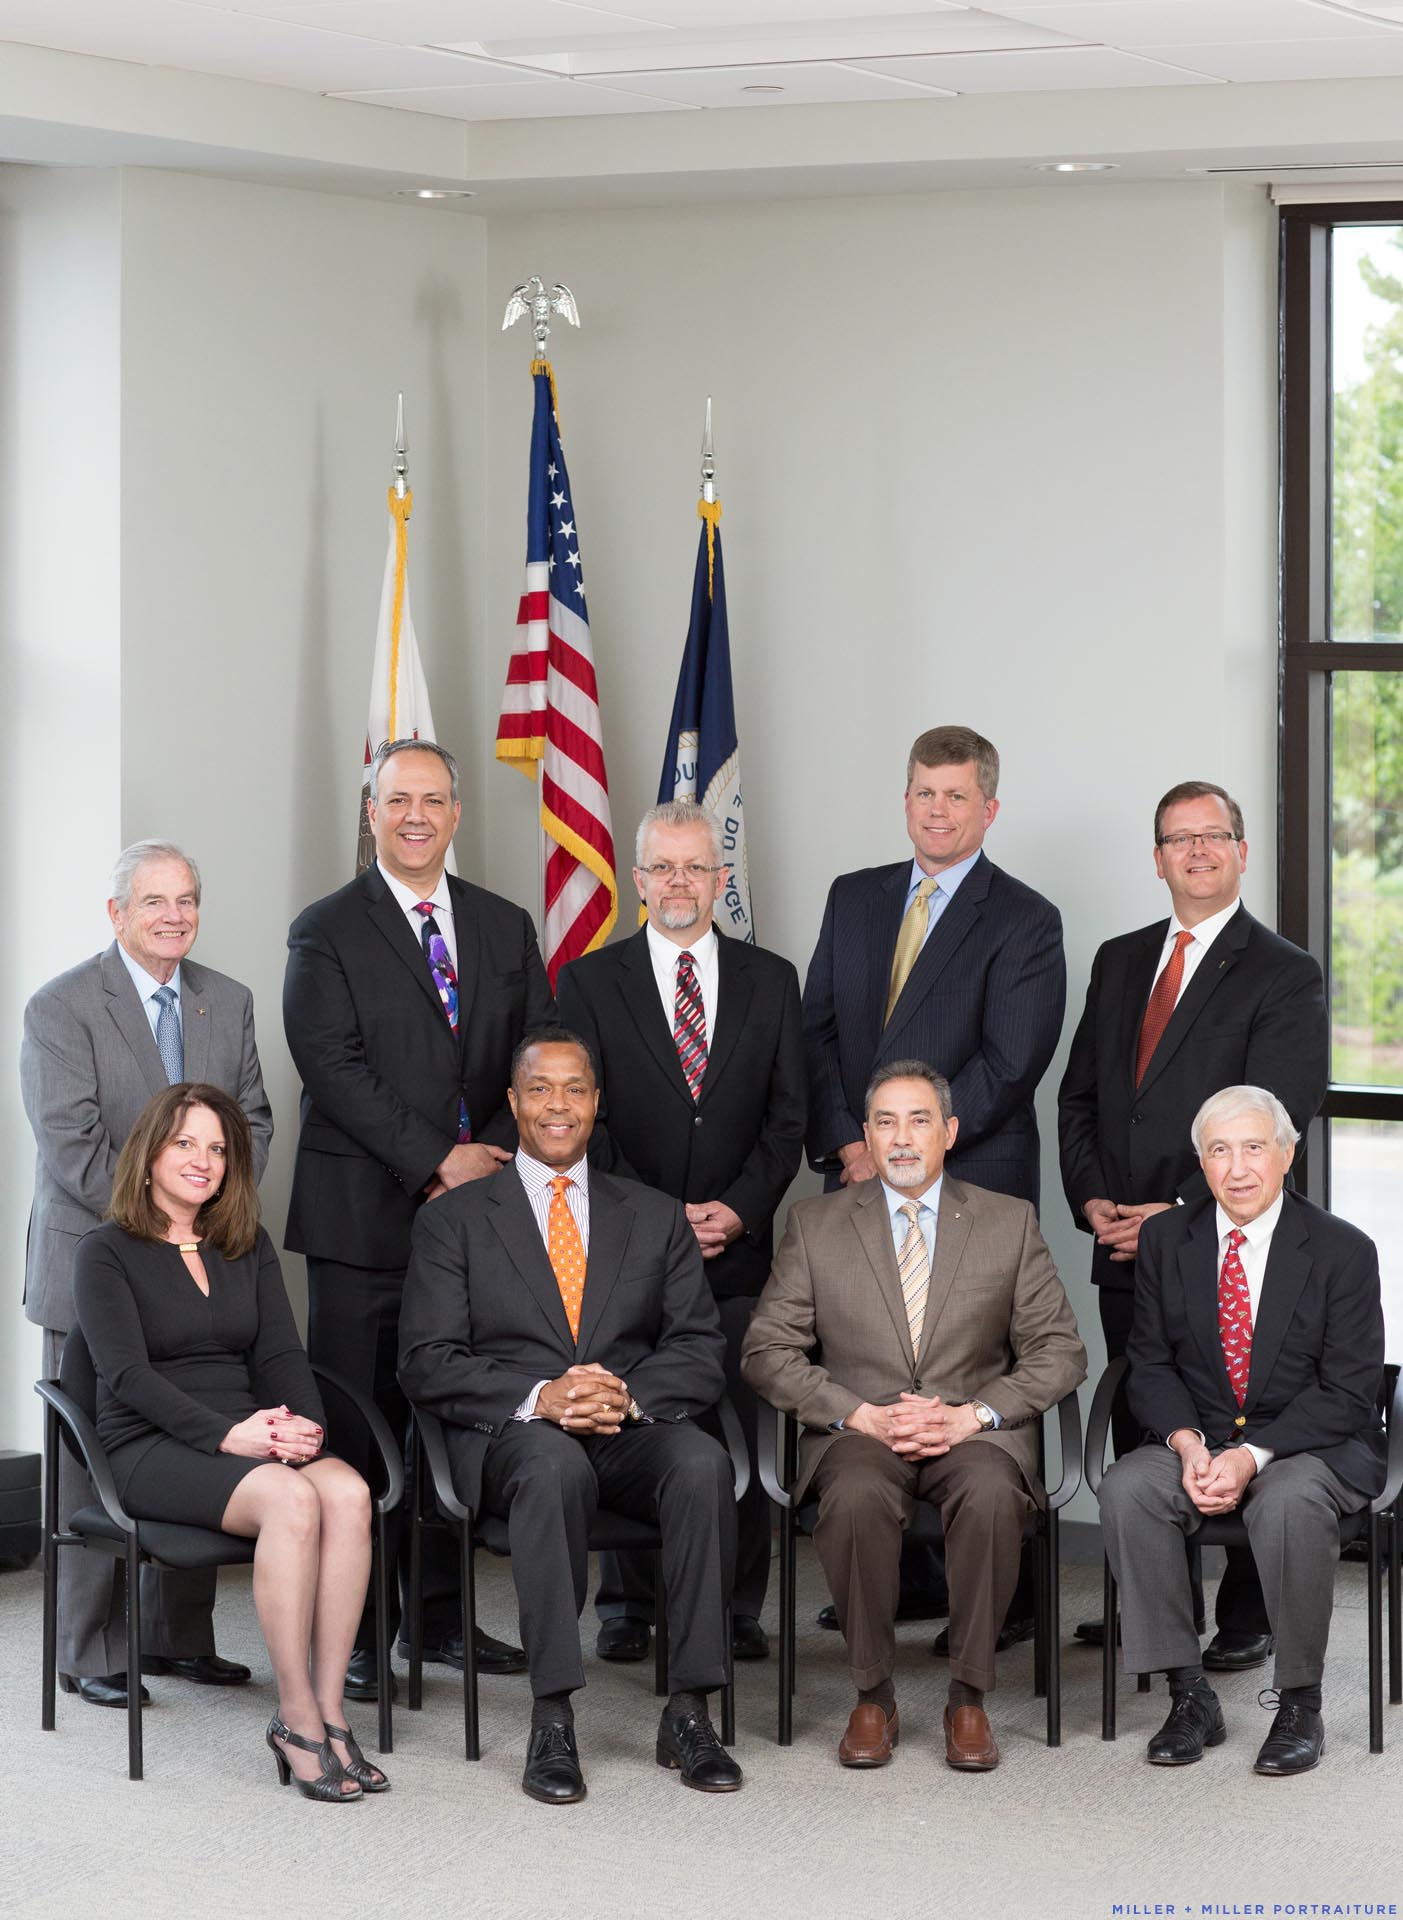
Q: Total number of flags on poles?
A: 3